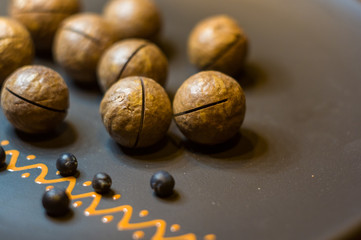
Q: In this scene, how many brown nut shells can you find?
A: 9